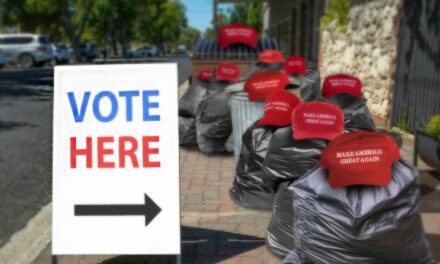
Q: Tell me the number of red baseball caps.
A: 10